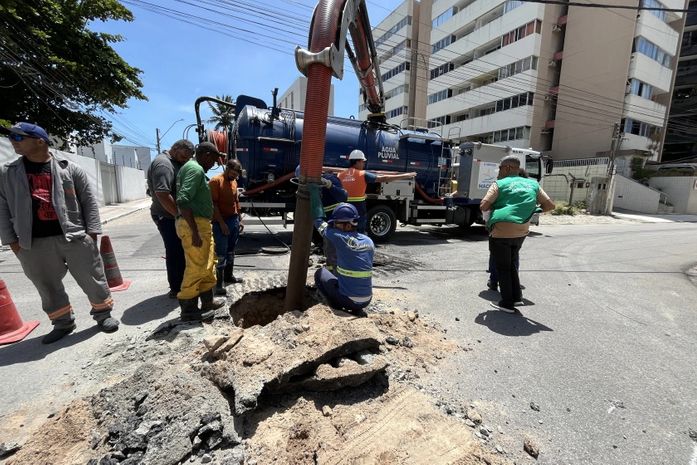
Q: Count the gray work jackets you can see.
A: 1